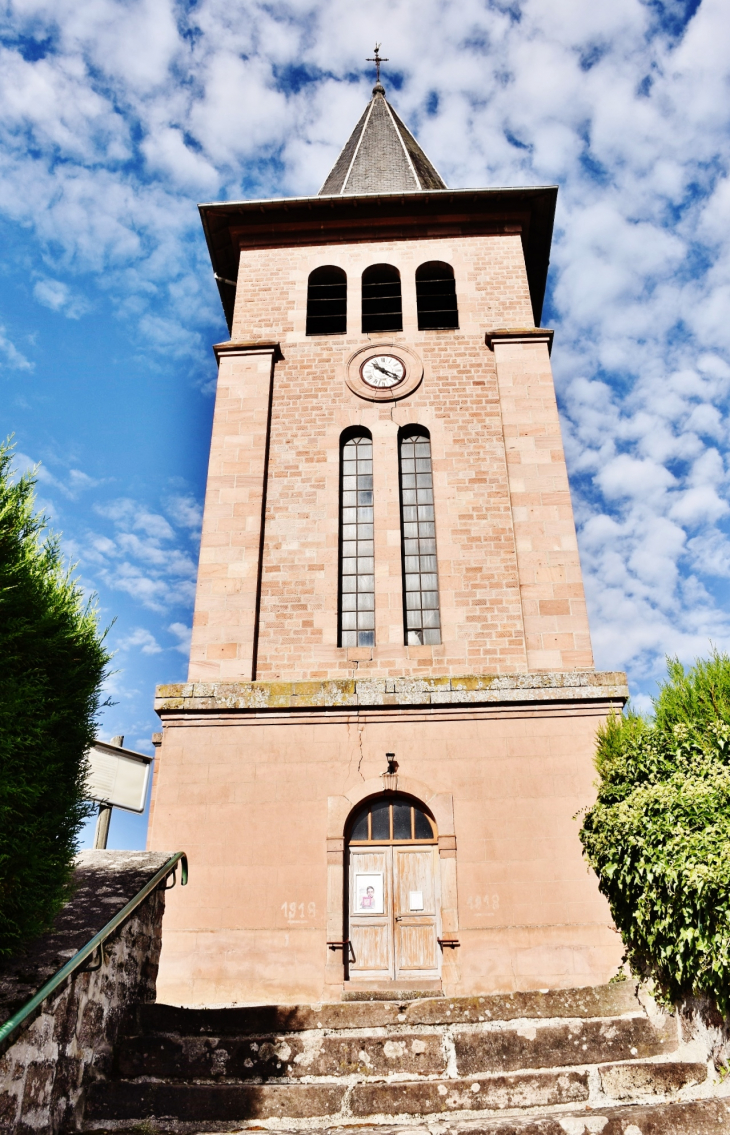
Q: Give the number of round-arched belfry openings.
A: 3